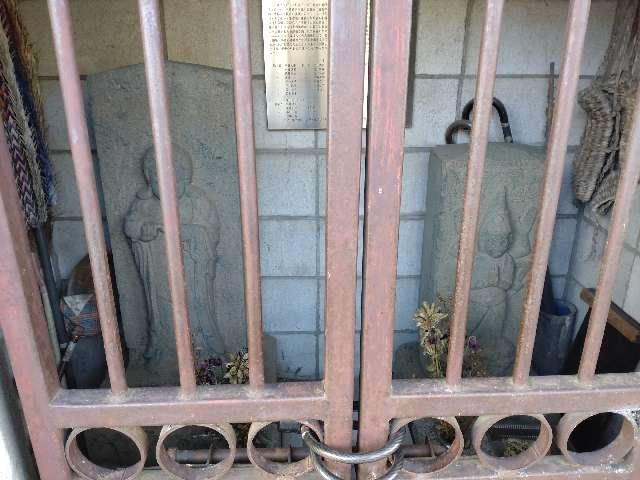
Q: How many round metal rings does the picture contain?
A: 6